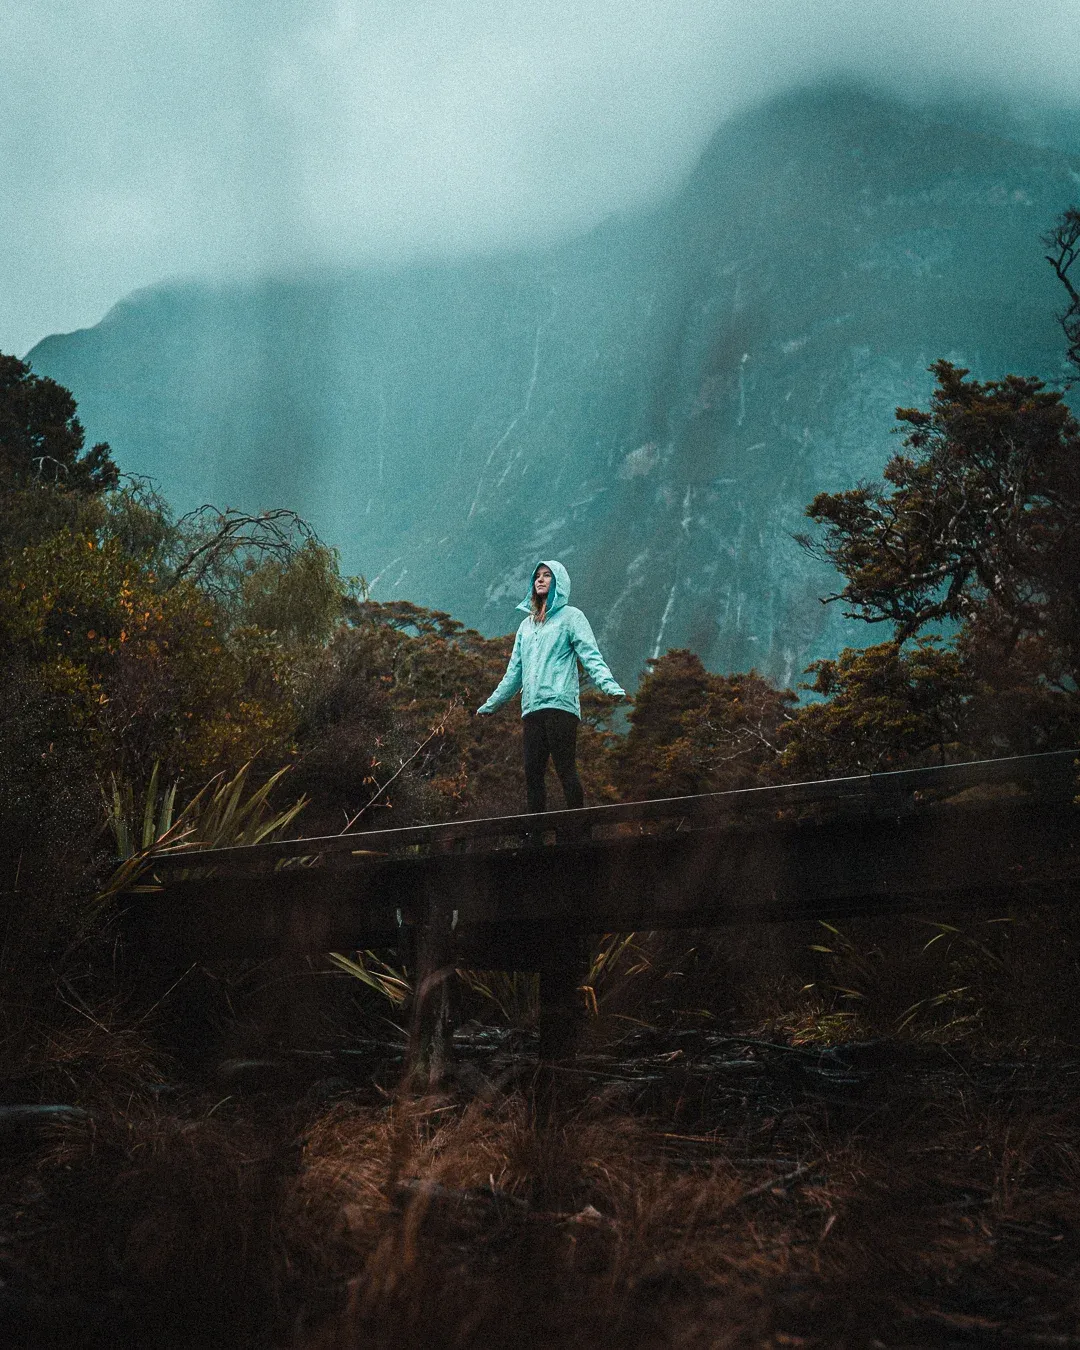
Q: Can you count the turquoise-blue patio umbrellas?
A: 0